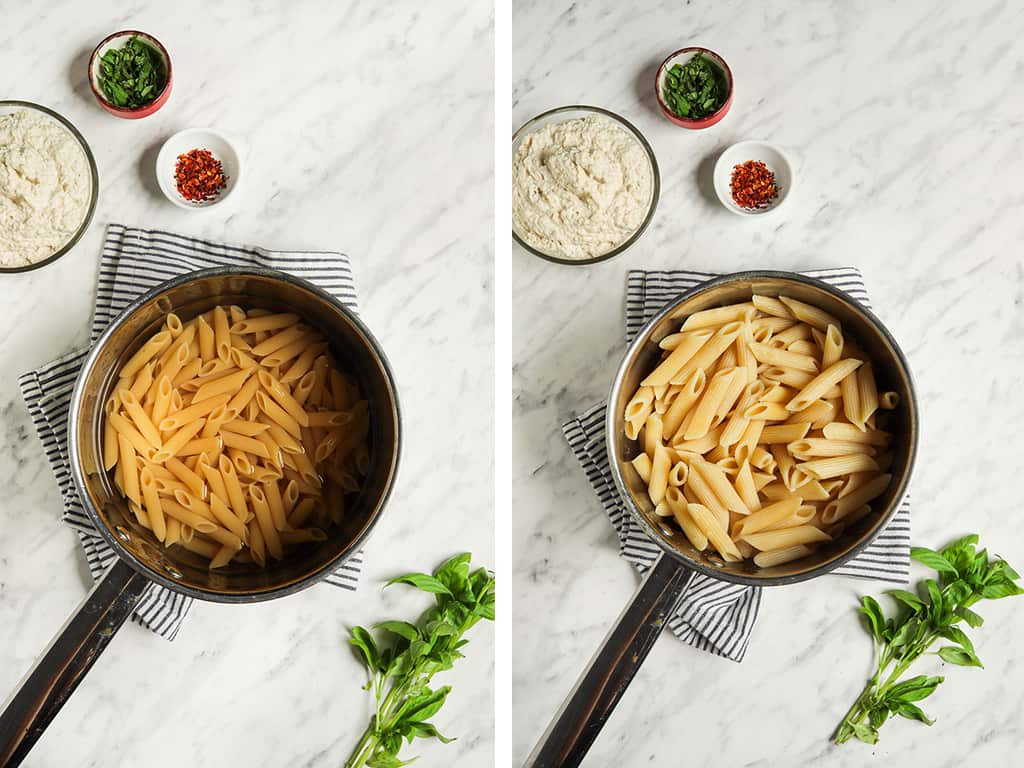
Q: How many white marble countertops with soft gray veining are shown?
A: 2